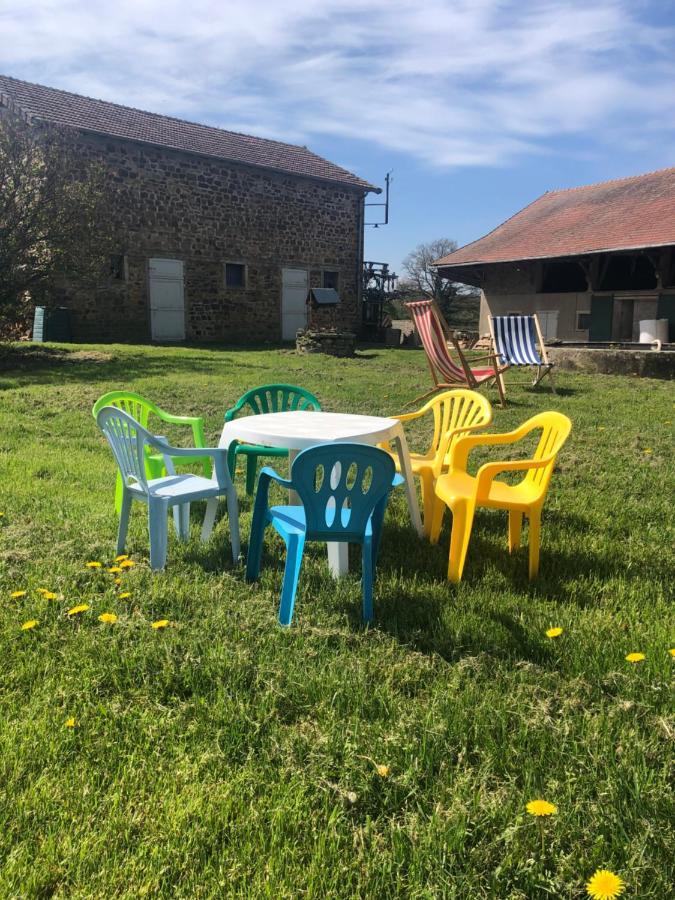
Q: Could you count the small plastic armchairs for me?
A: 6